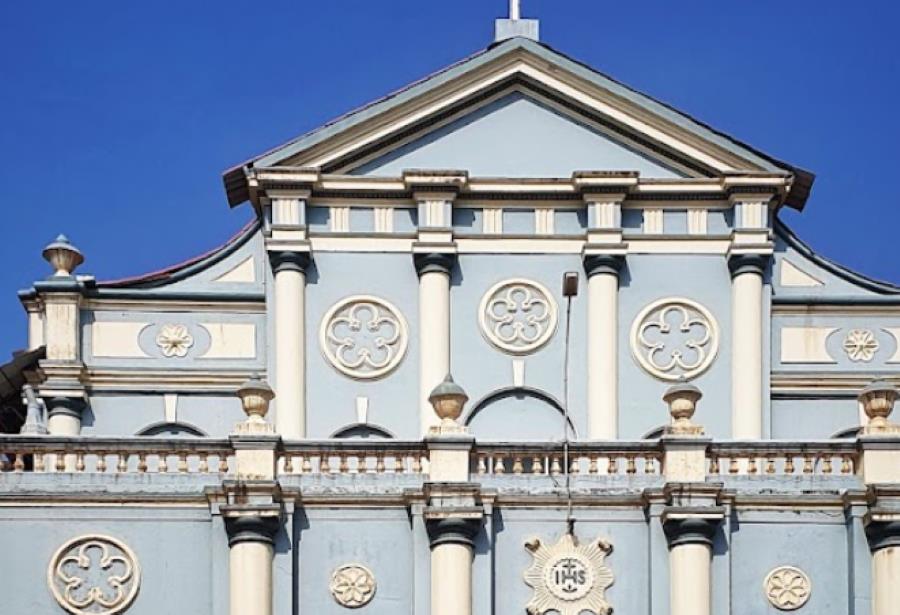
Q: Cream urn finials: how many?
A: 5